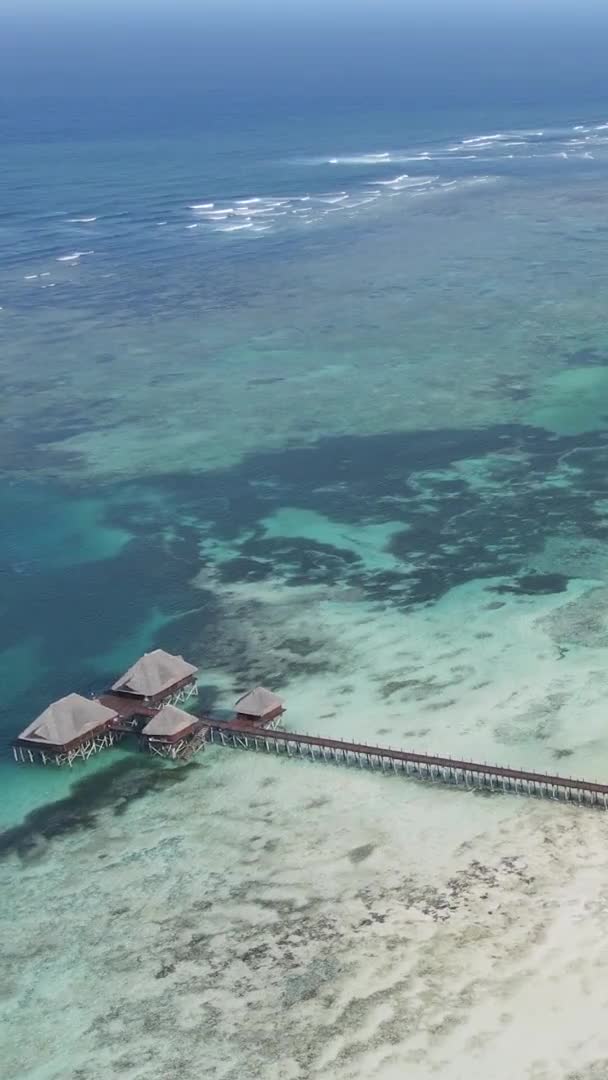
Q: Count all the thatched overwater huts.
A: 4